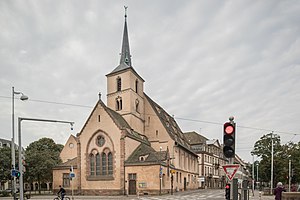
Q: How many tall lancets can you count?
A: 4